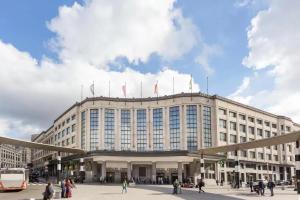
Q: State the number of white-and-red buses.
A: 1